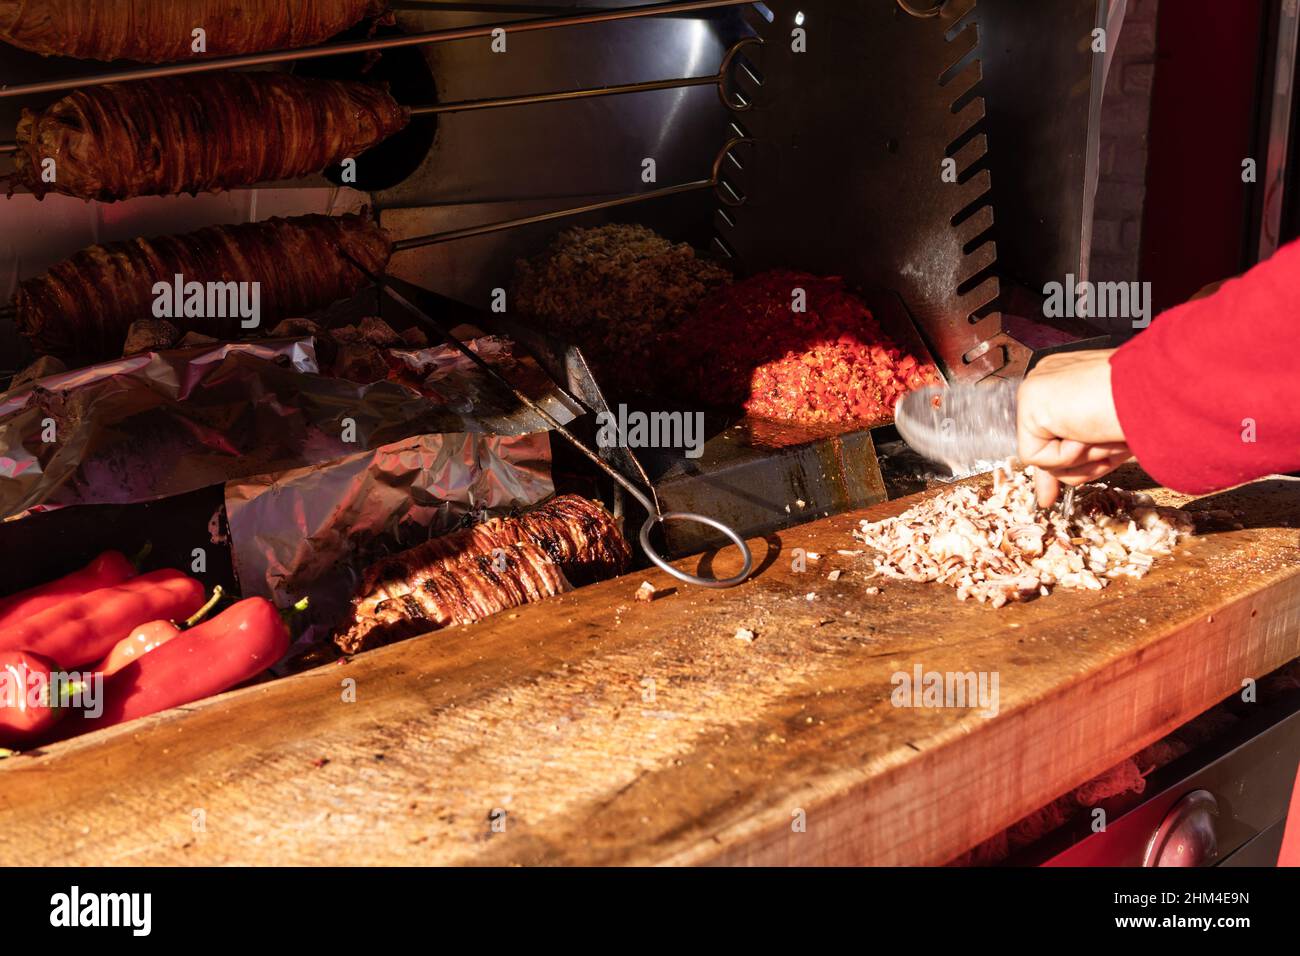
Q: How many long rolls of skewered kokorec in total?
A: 3